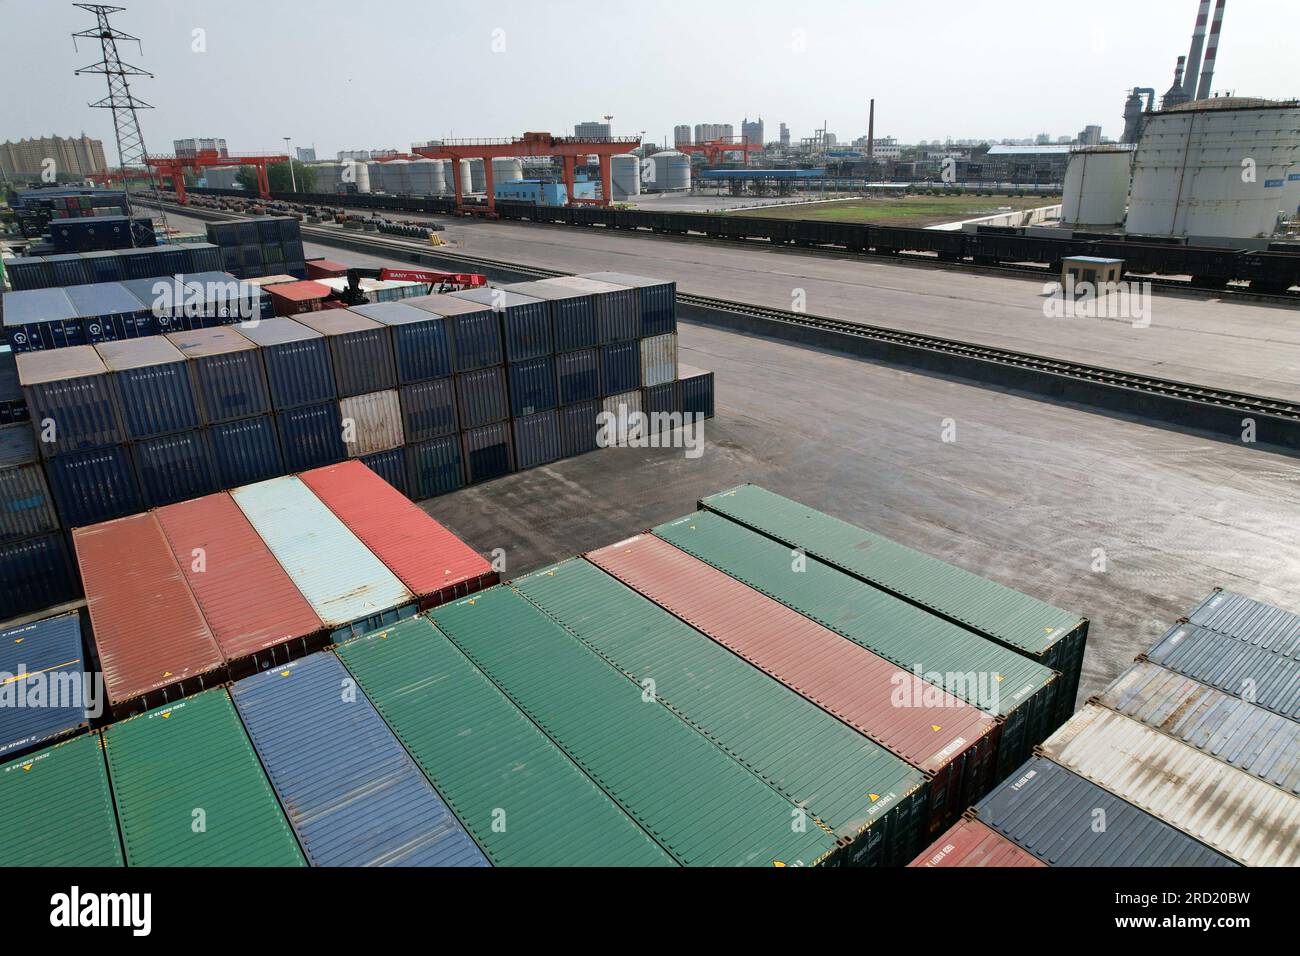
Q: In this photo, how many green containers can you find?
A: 7